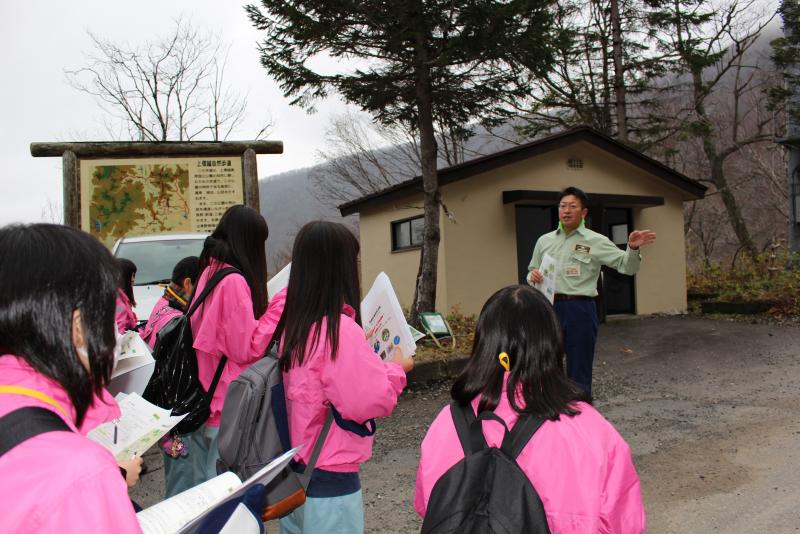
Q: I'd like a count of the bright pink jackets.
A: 6